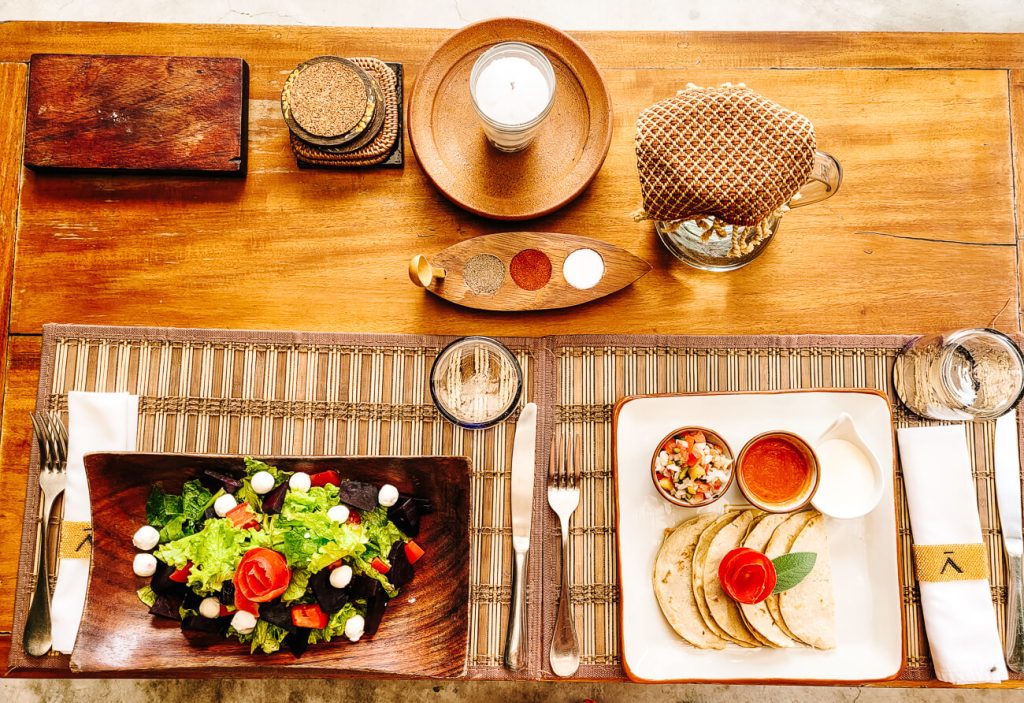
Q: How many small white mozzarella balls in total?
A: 11